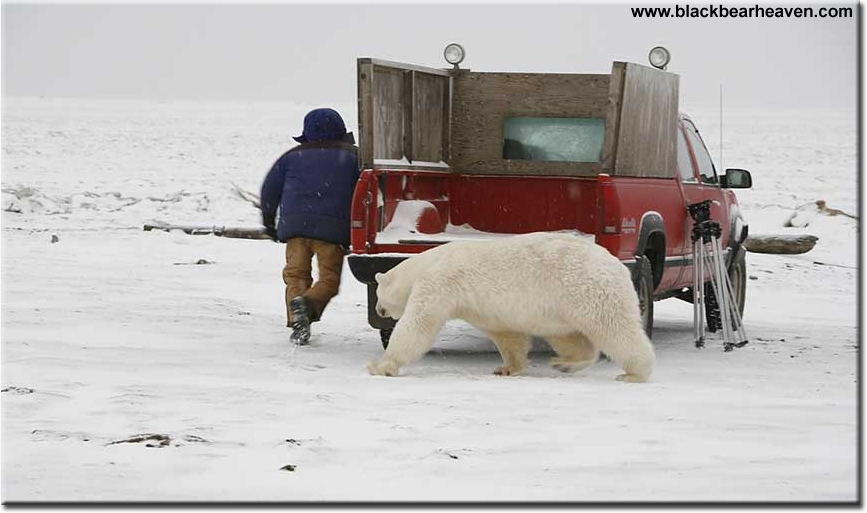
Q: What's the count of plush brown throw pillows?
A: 0